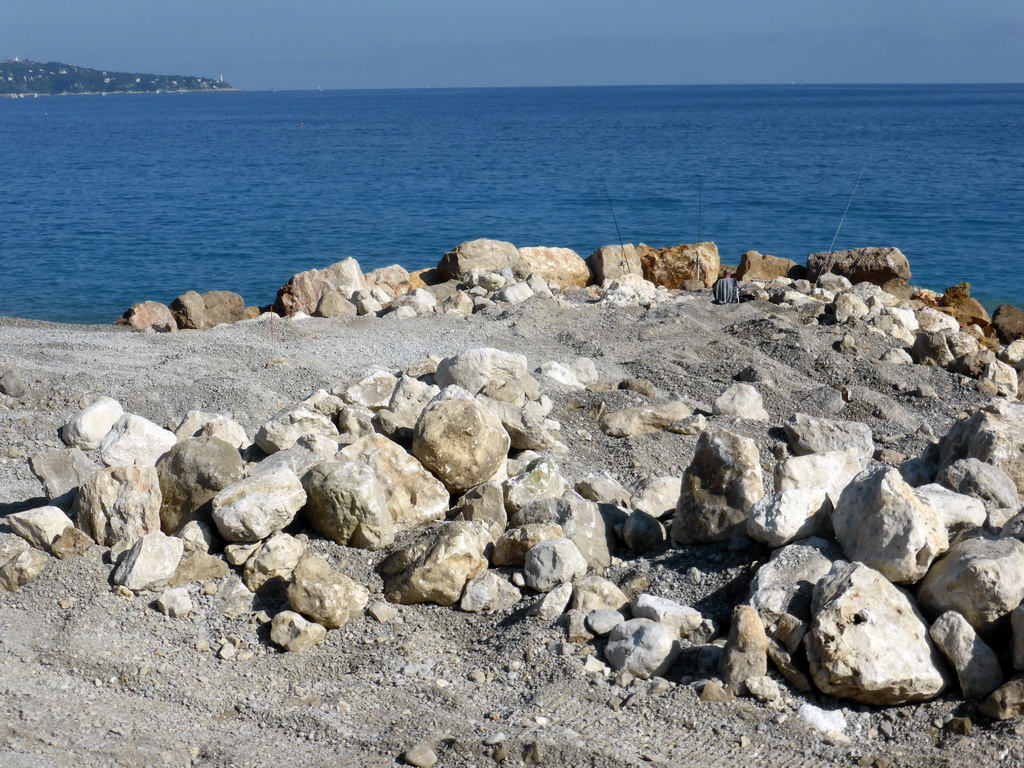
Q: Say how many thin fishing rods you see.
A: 3